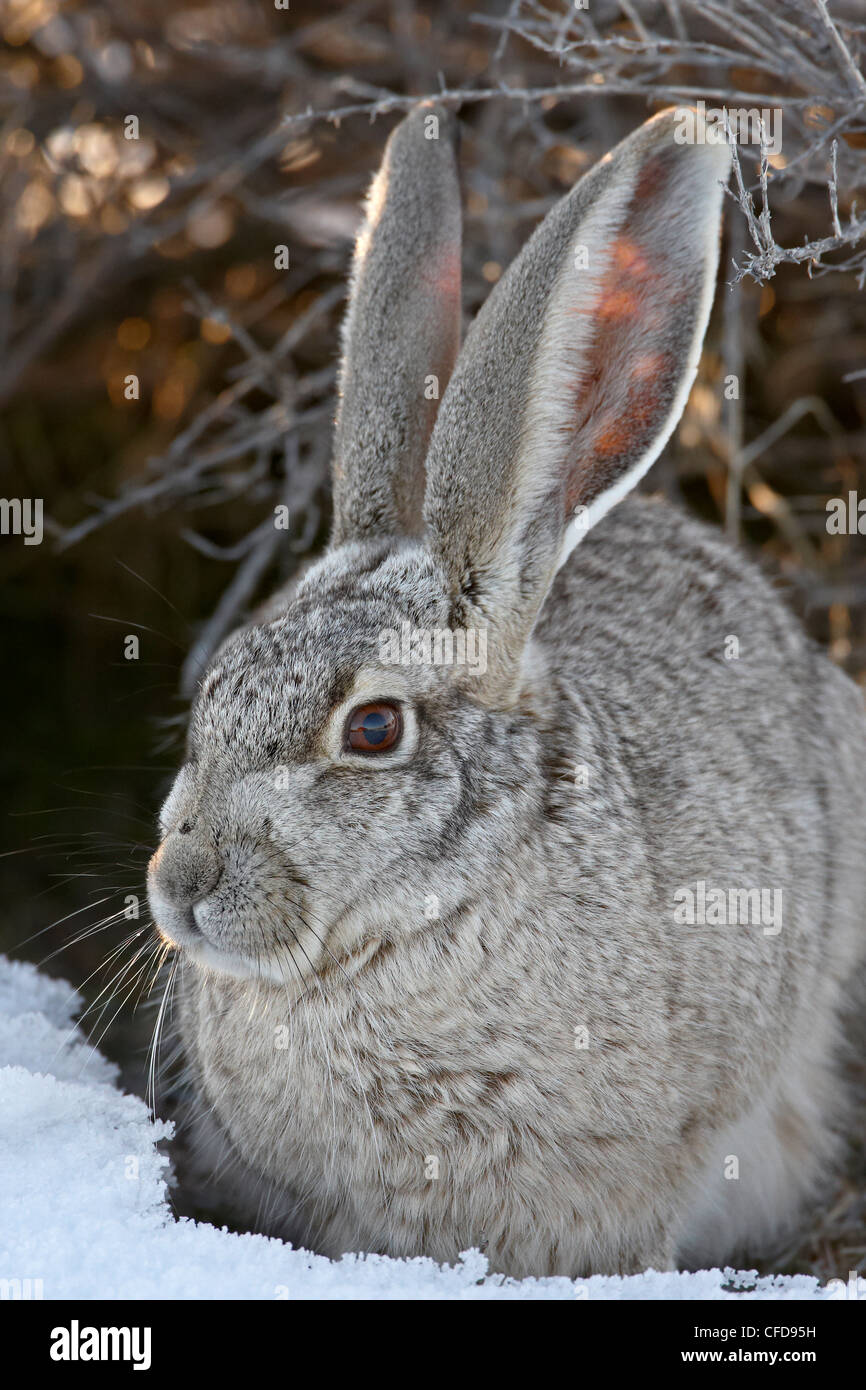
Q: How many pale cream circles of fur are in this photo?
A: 1